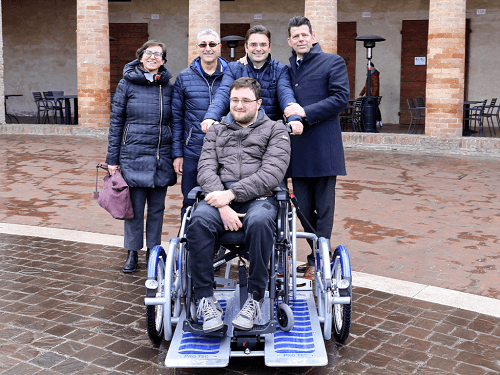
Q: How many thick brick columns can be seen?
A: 4